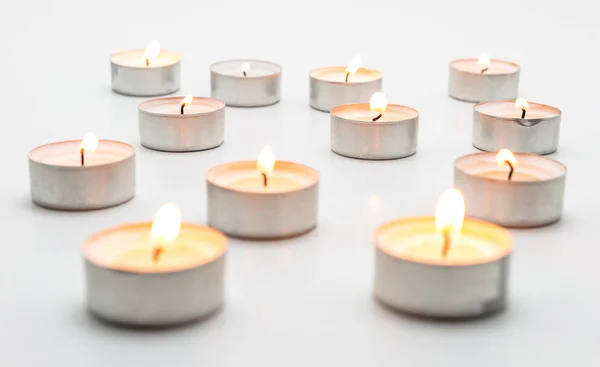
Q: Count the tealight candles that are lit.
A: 12